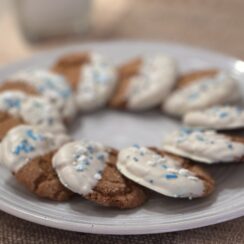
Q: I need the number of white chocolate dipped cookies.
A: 10